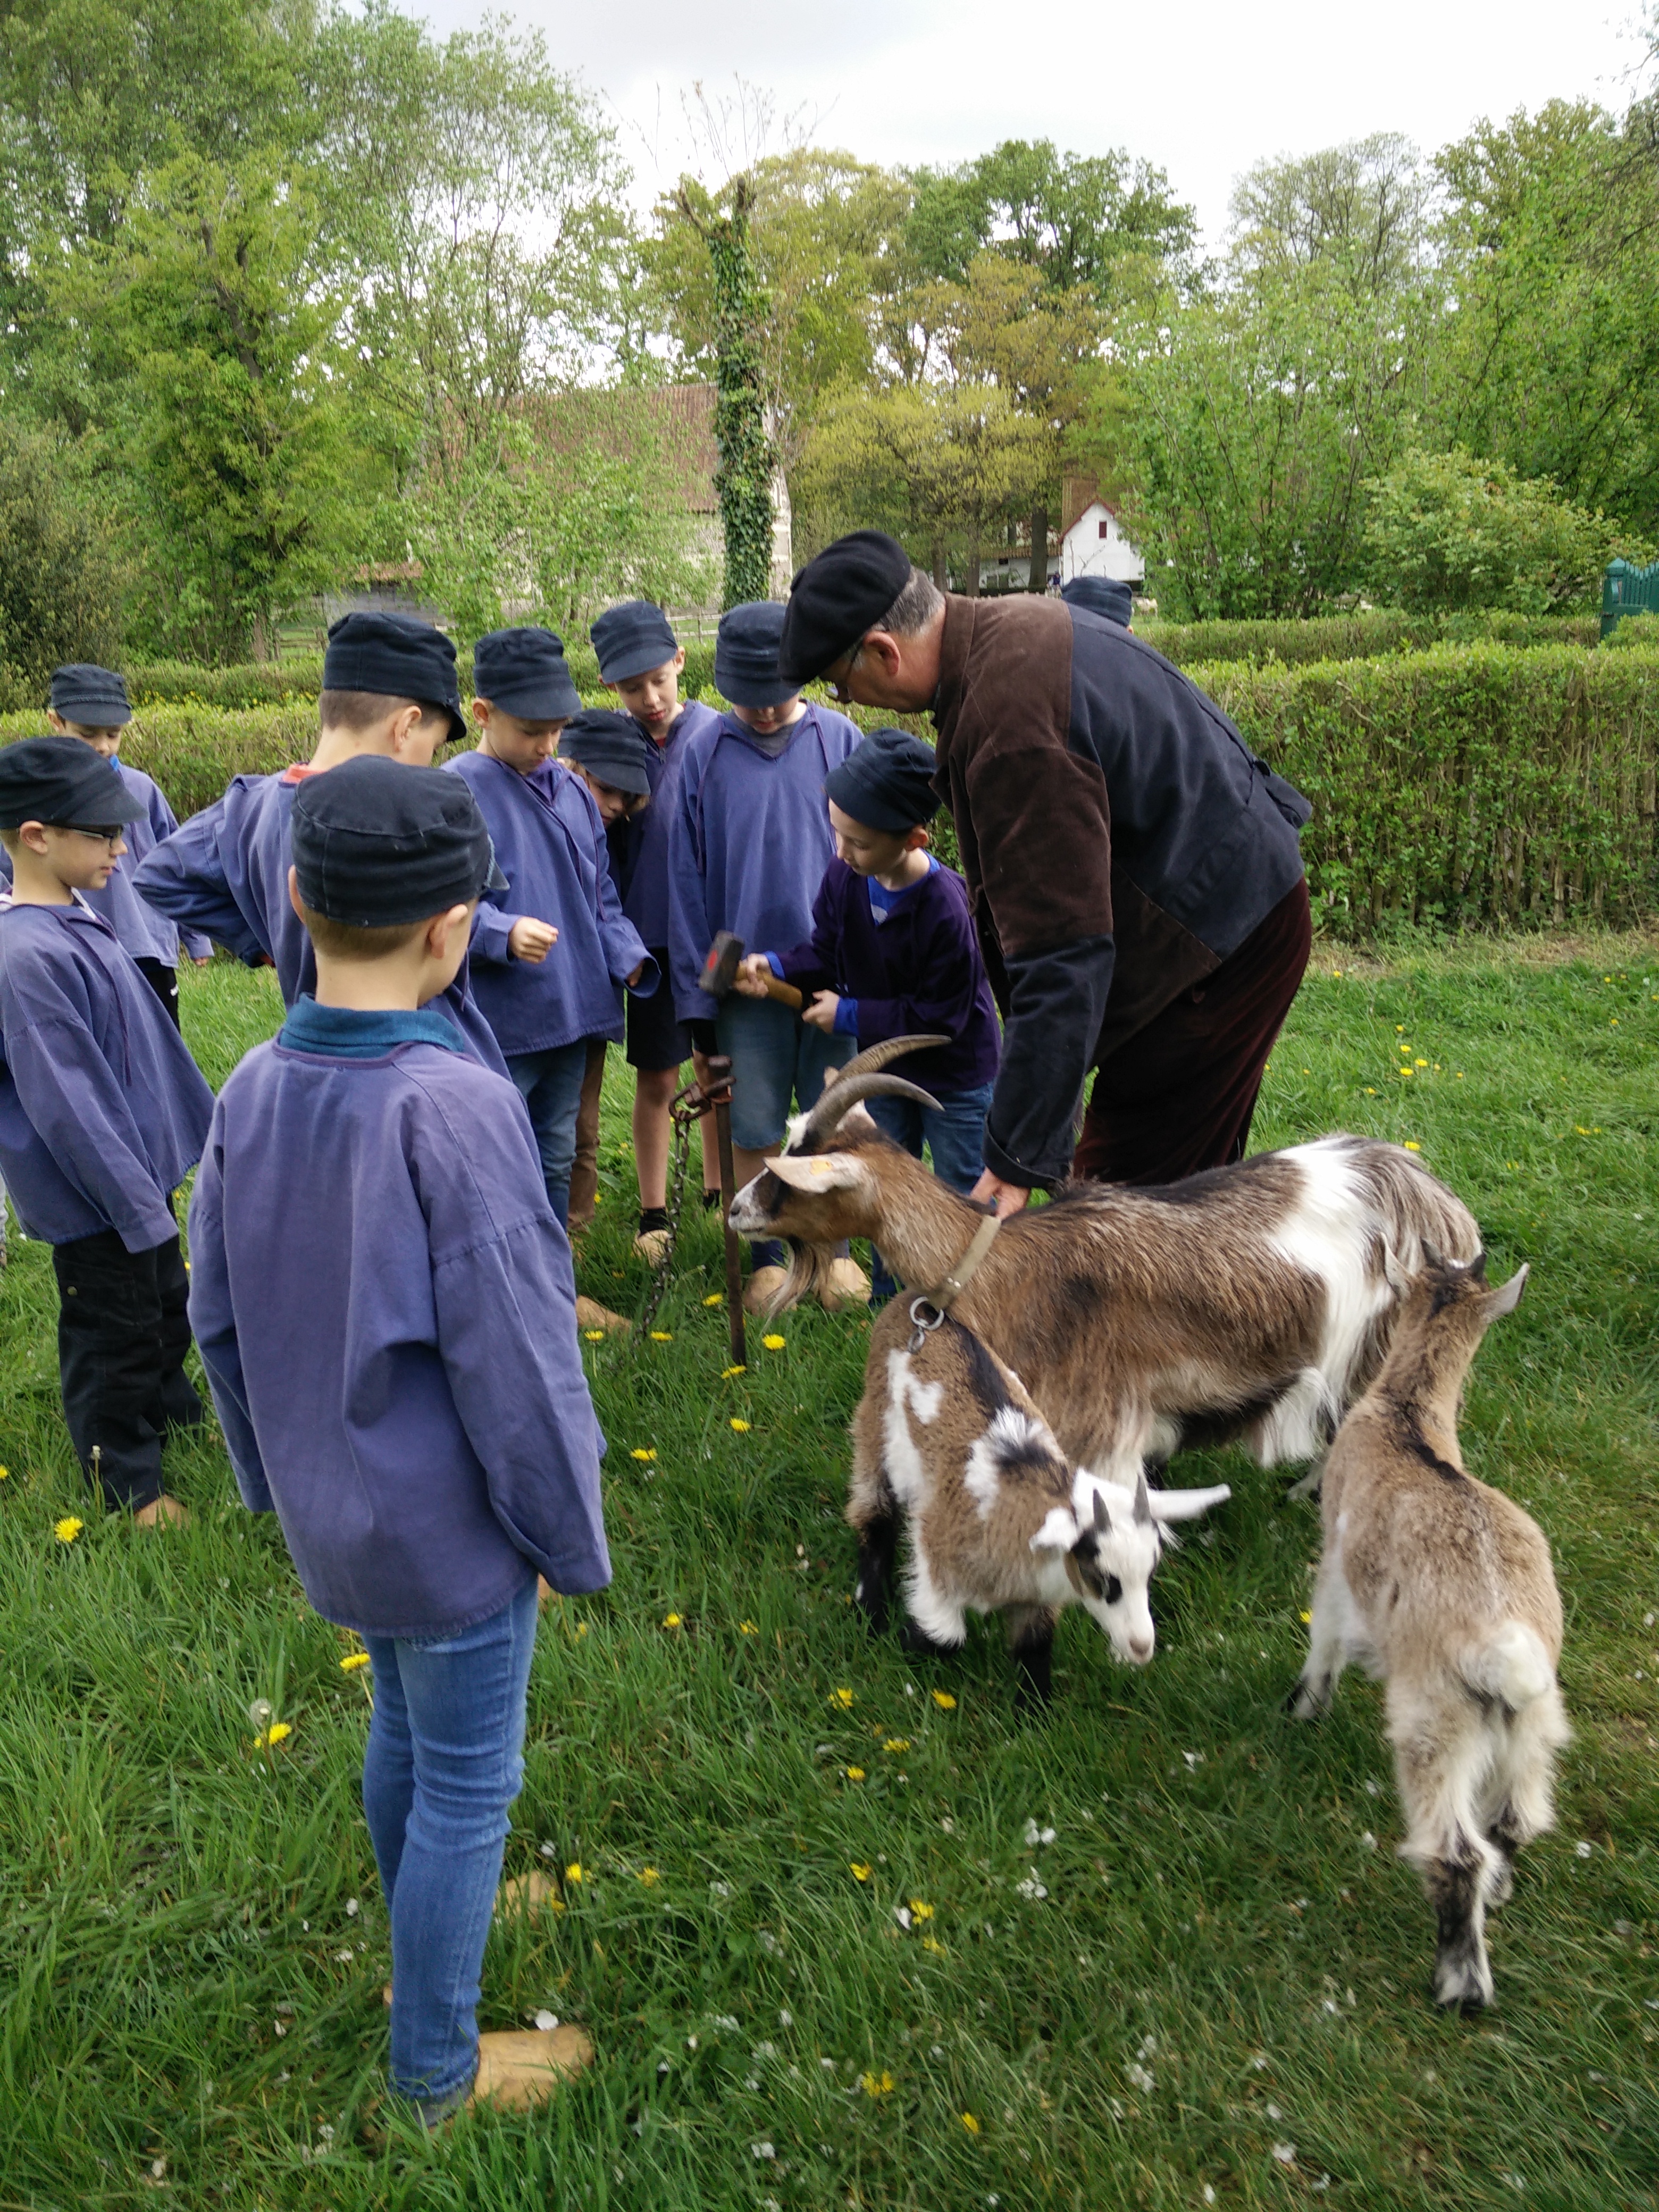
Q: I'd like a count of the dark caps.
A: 11